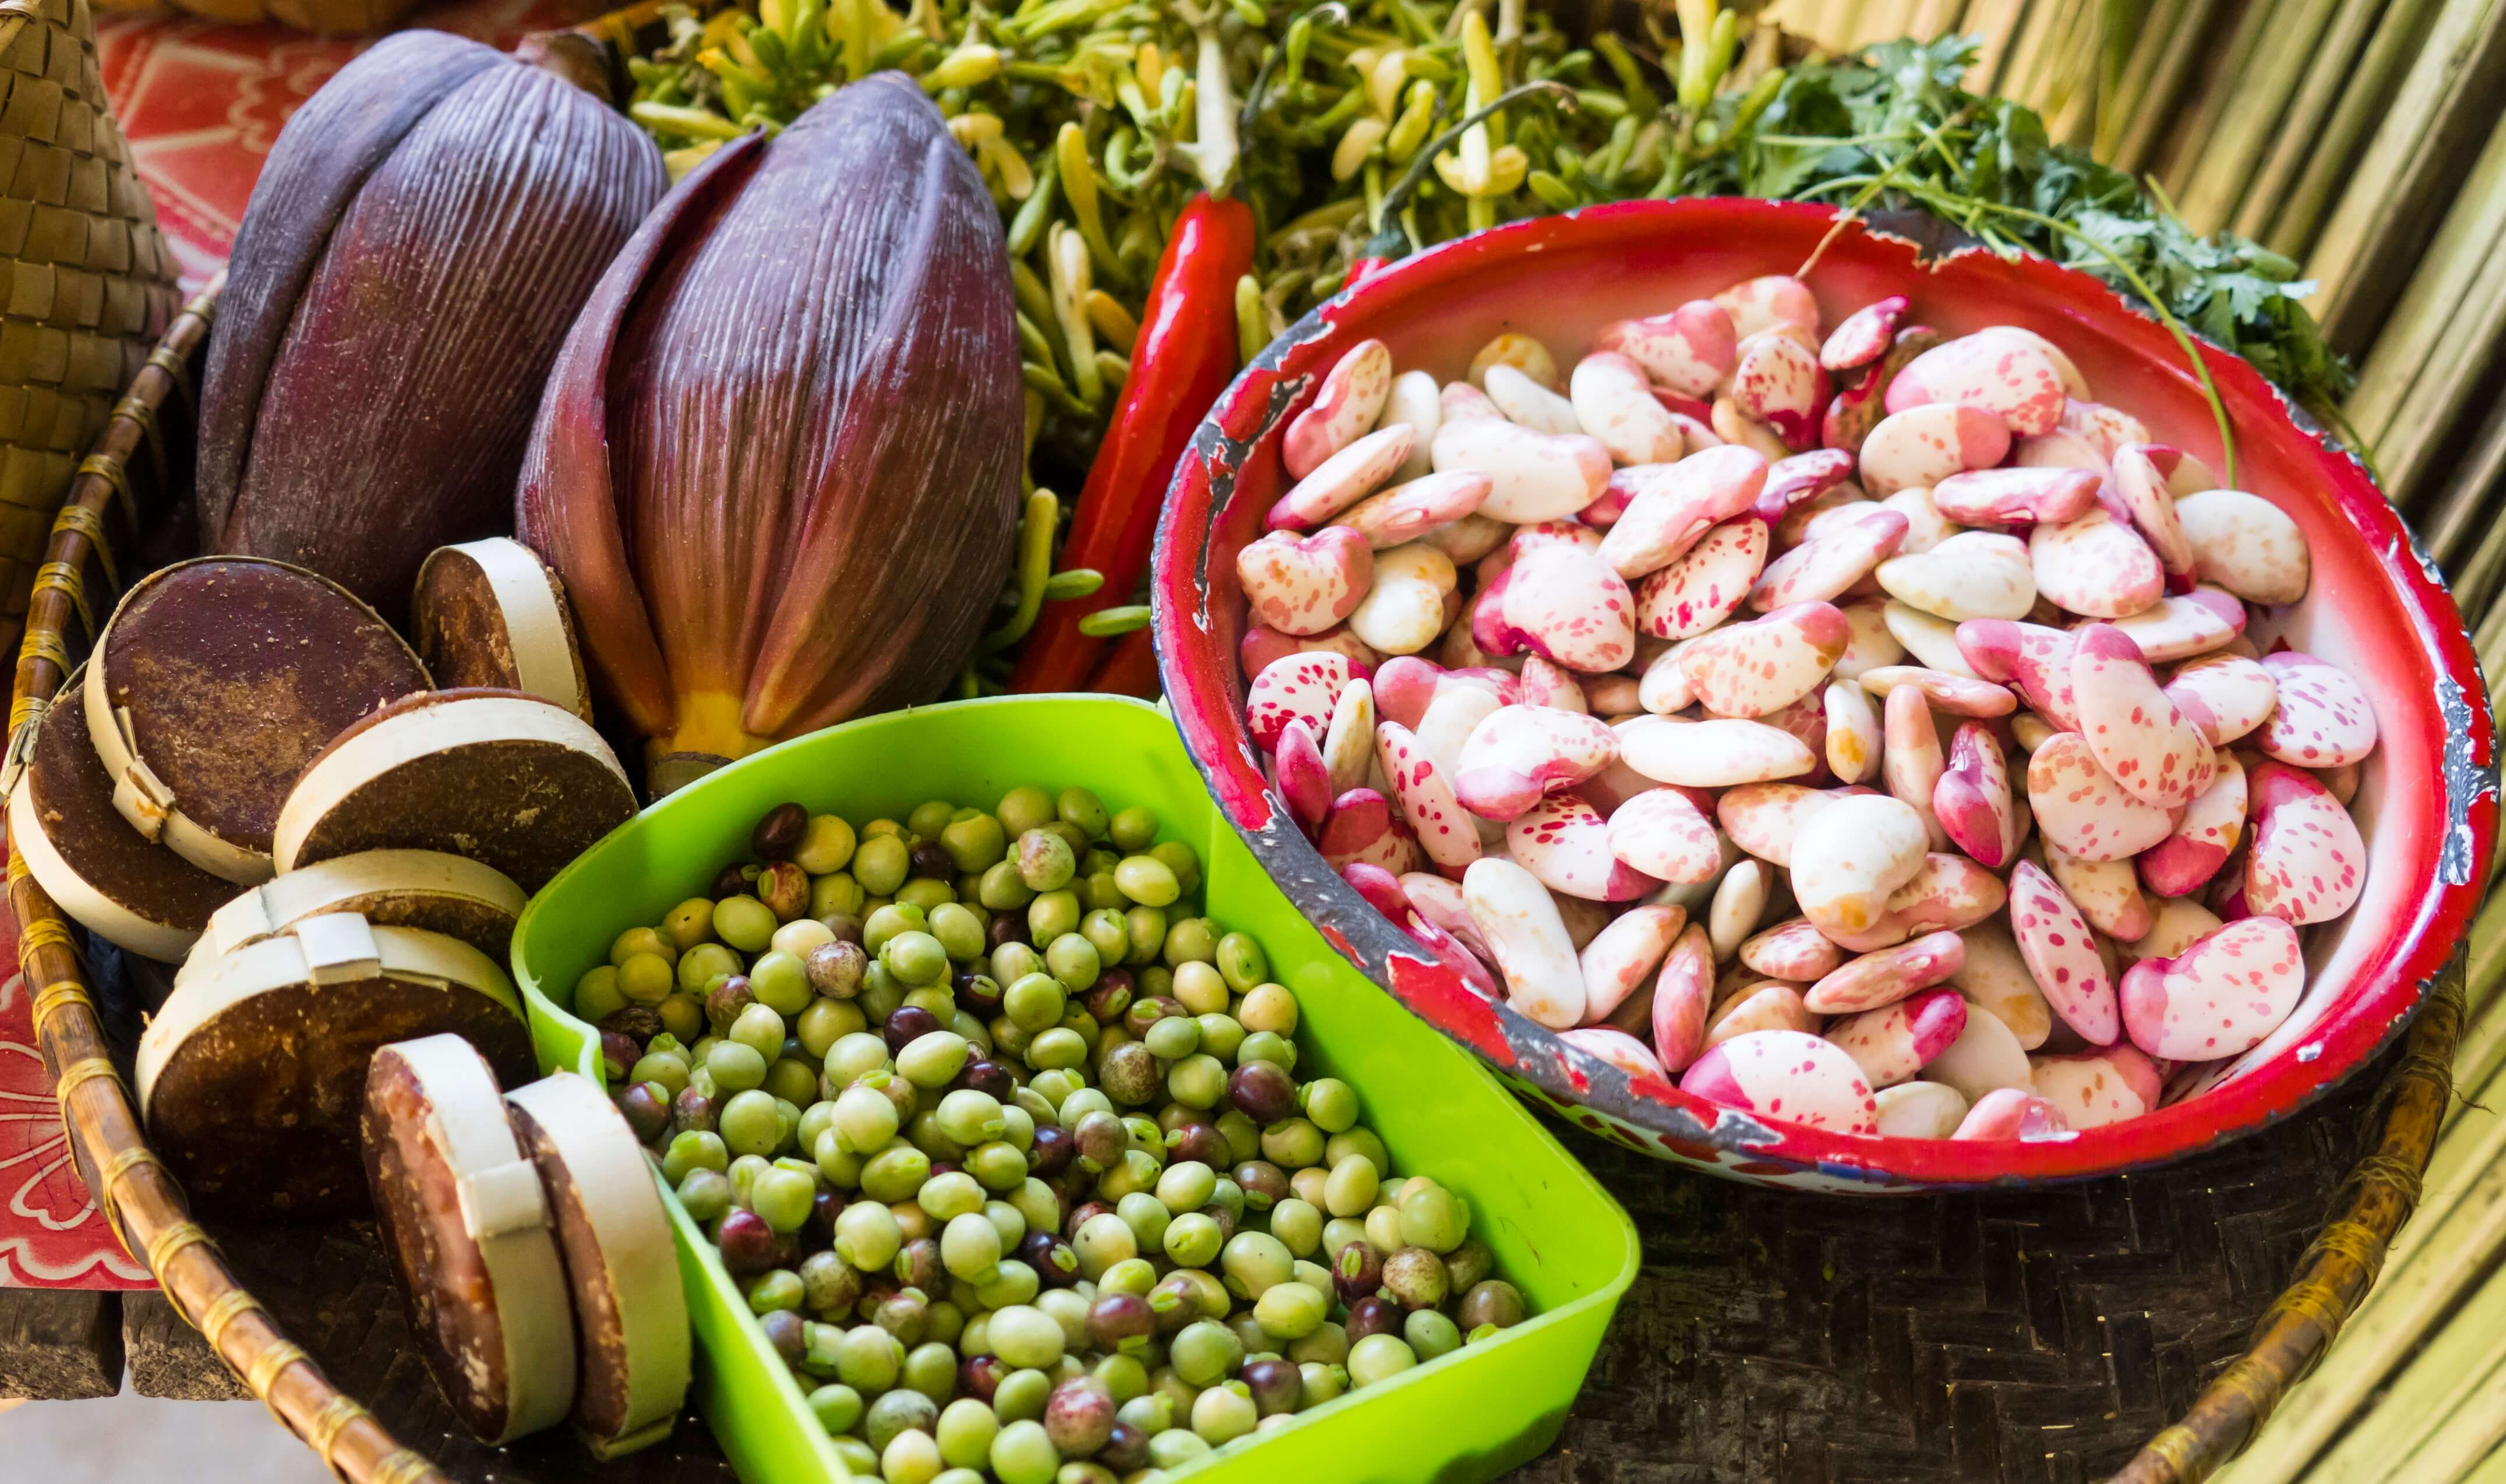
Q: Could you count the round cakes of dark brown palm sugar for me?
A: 8